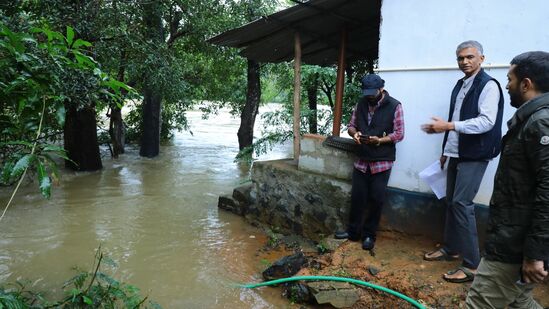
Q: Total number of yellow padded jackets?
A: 0